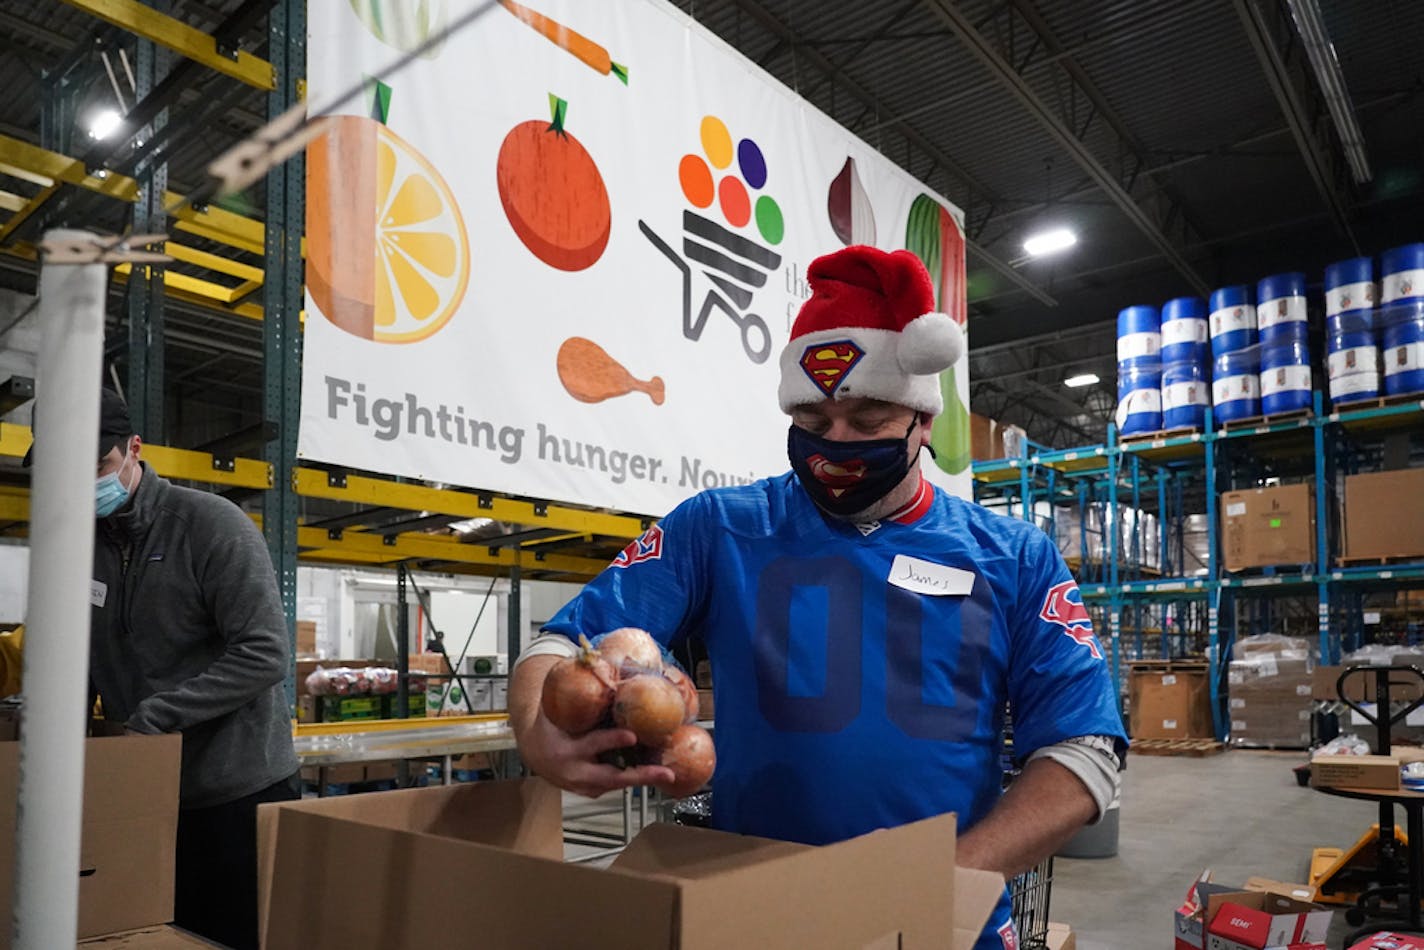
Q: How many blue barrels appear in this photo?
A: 12